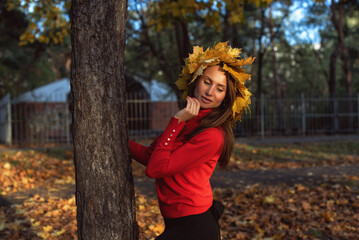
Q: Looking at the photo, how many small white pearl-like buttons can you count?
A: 4